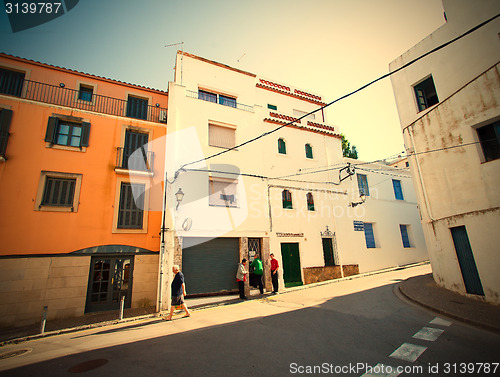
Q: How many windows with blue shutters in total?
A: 4